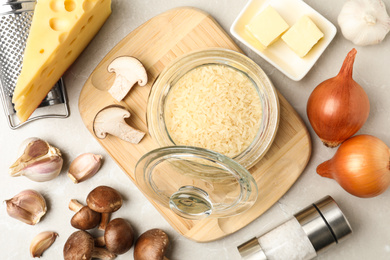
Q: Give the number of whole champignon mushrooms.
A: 5